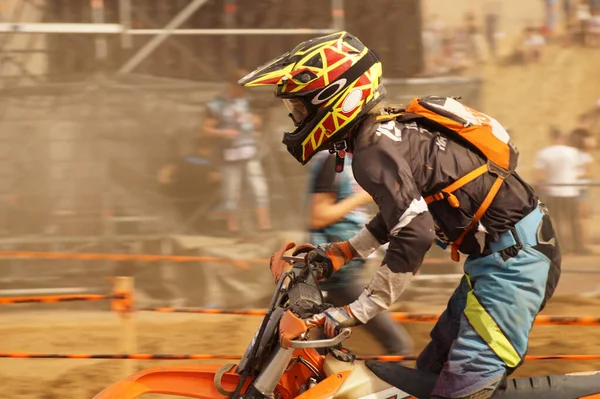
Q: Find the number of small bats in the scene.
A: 0